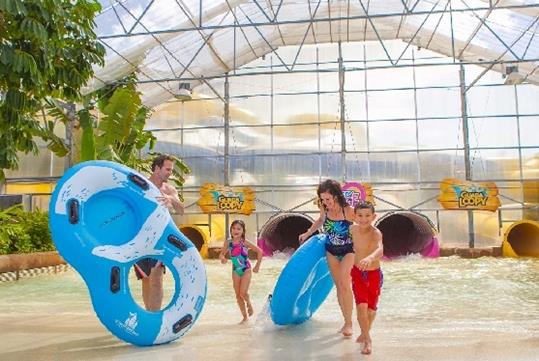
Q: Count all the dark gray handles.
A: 5